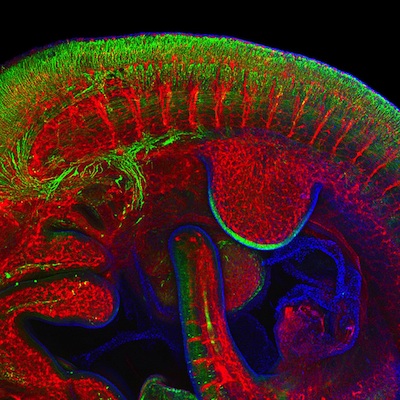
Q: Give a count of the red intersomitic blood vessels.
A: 13